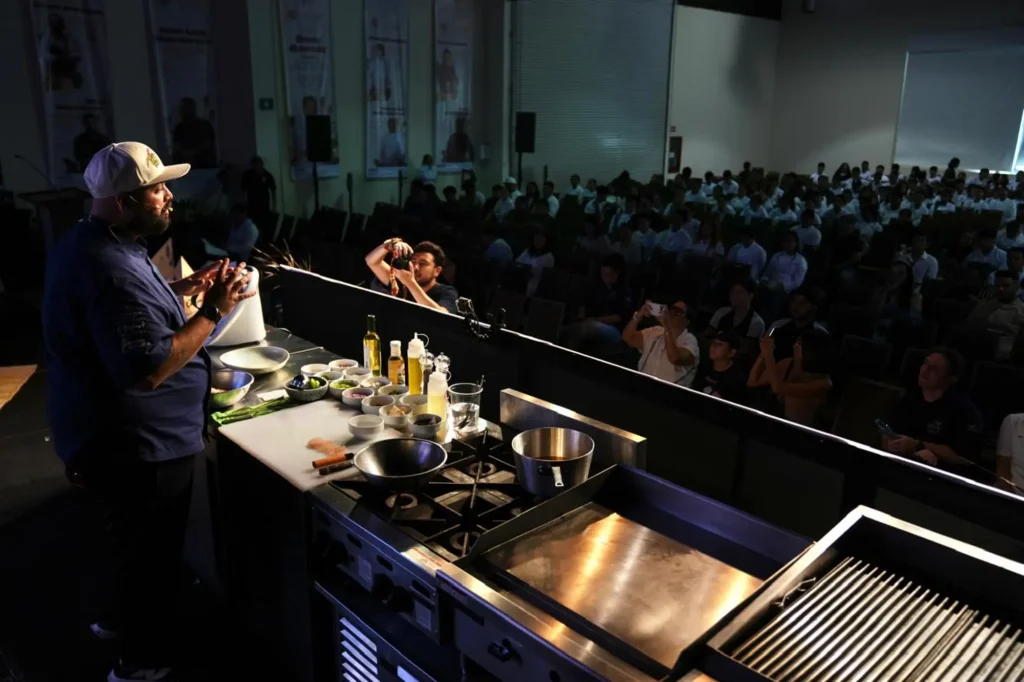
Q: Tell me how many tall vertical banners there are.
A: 5